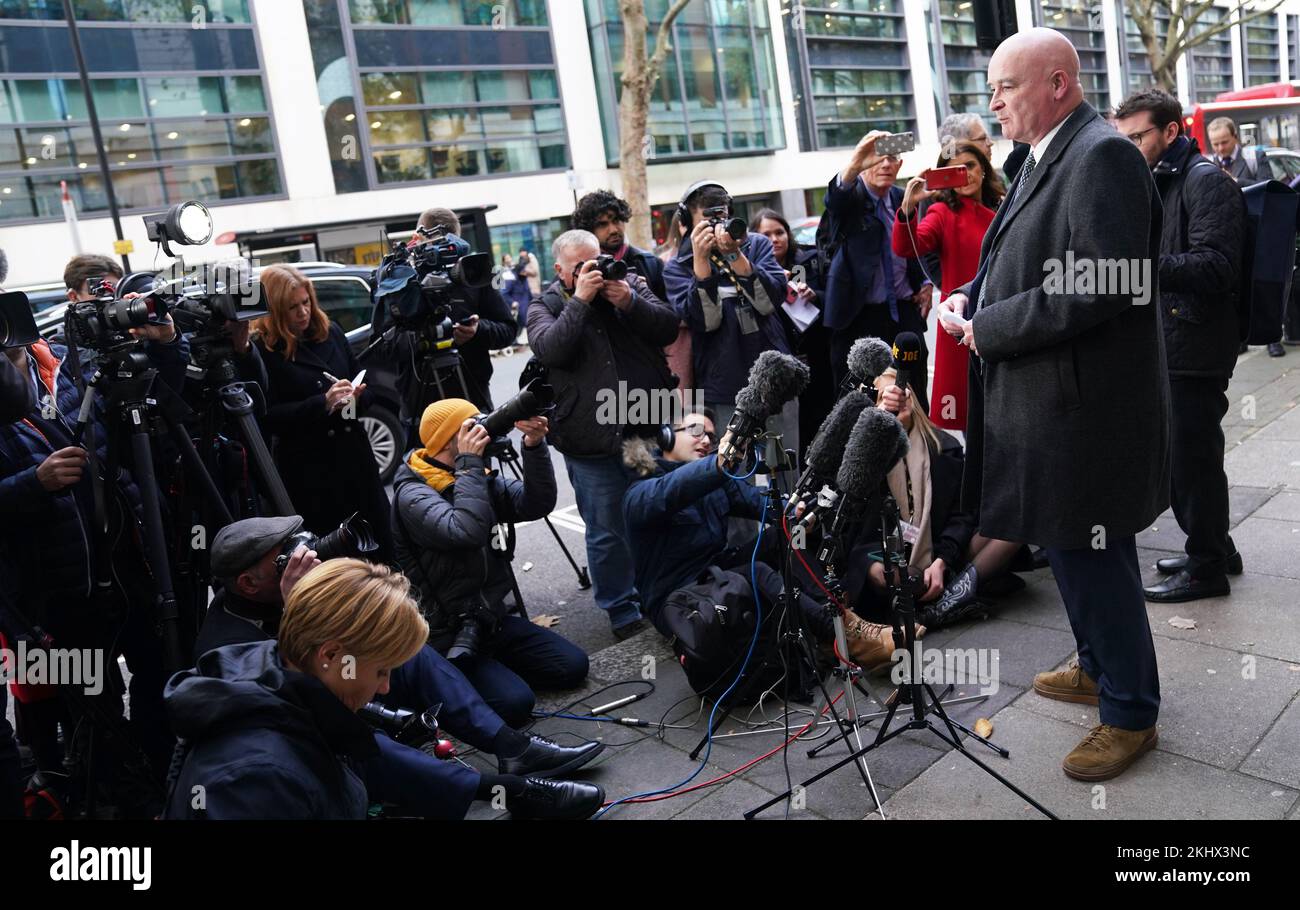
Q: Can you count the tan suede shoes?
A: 2